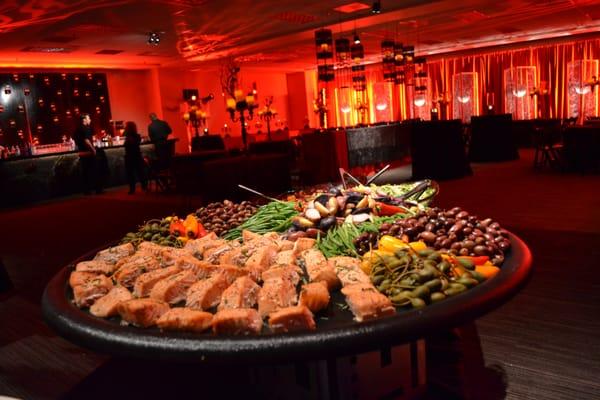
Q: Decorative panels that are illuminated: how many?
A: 6